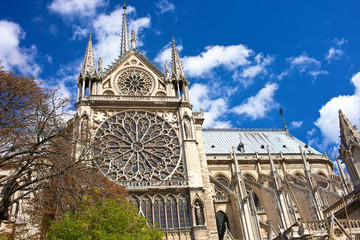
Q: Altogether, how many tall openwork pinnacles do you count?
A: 2